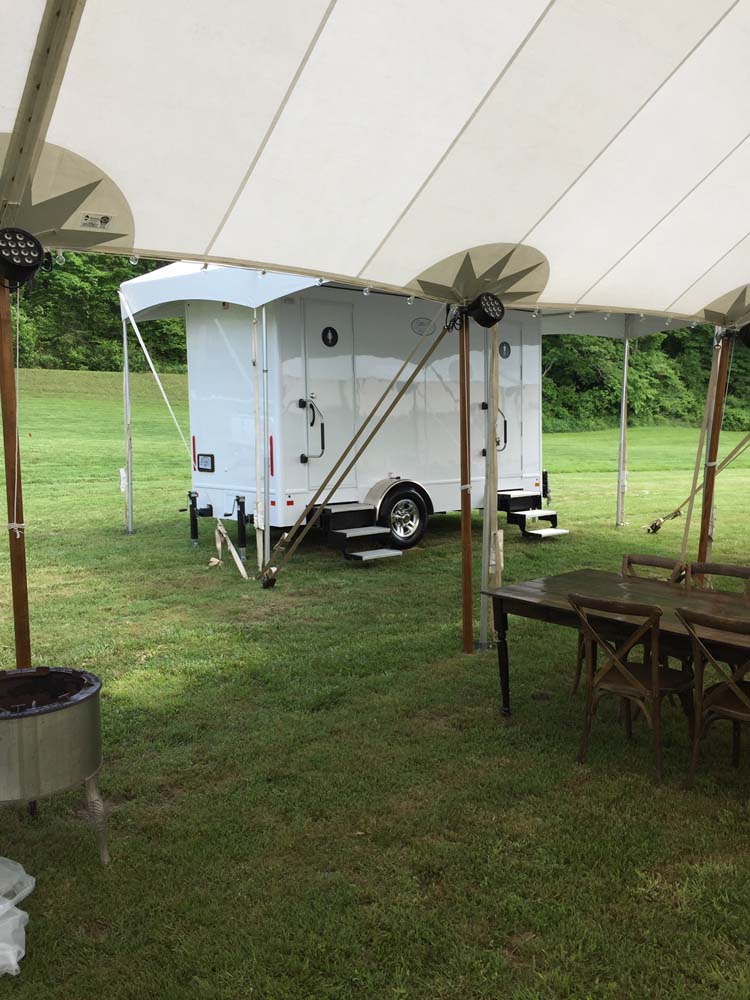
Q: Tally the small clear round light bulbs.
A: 13